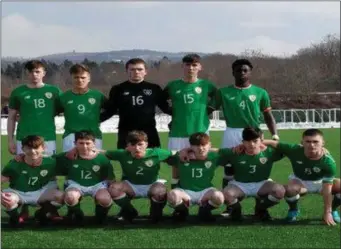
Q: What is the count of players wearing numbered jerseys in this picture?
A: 11